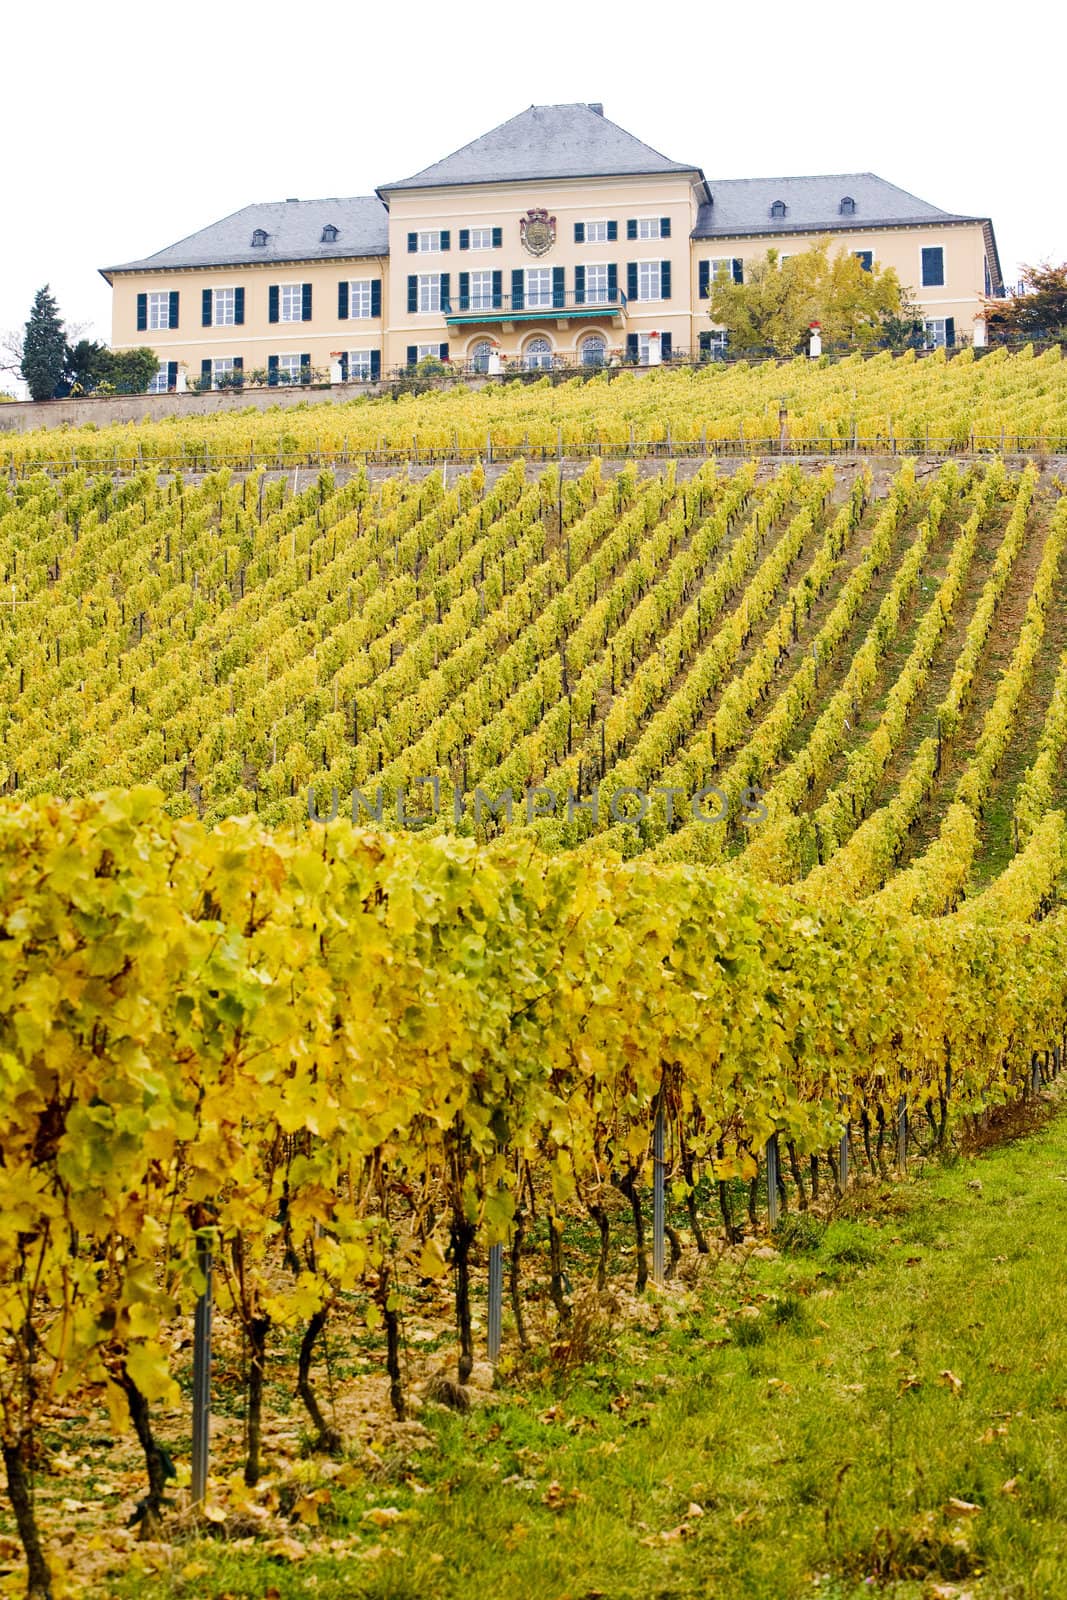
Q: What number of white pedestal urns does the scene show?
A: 6